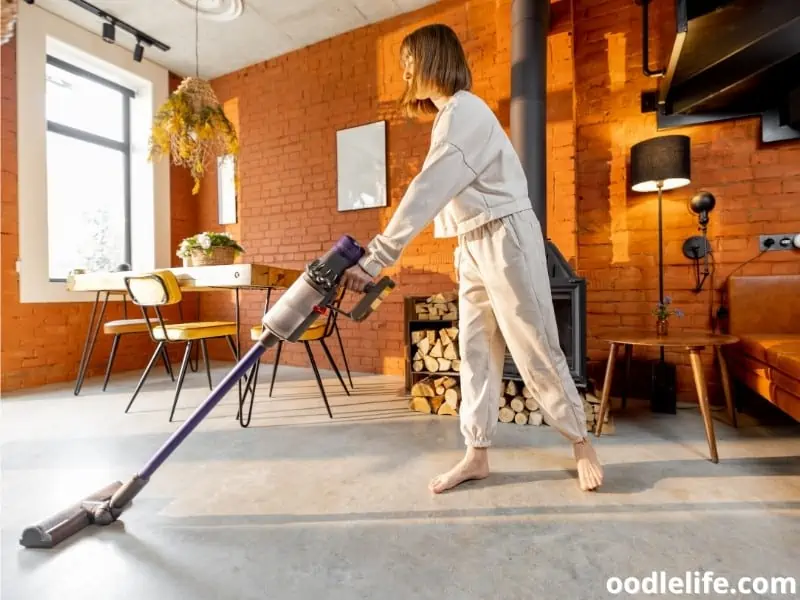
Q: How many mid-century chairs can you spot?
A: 3